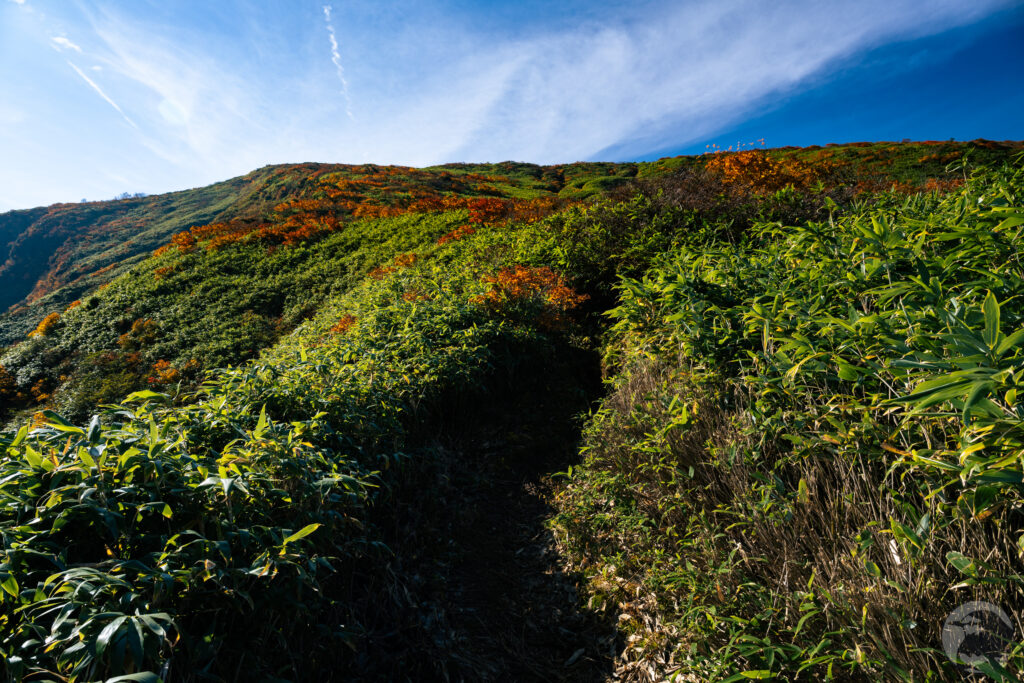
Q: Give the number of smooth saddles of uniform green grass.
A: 0